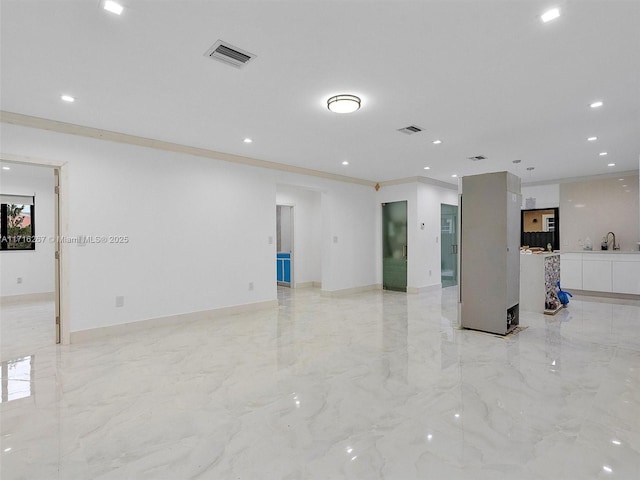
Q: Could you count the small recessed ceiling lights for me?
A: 13